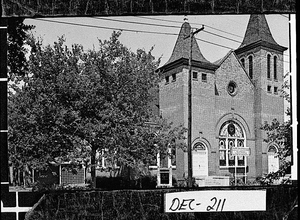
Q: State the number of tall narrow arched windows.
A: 4